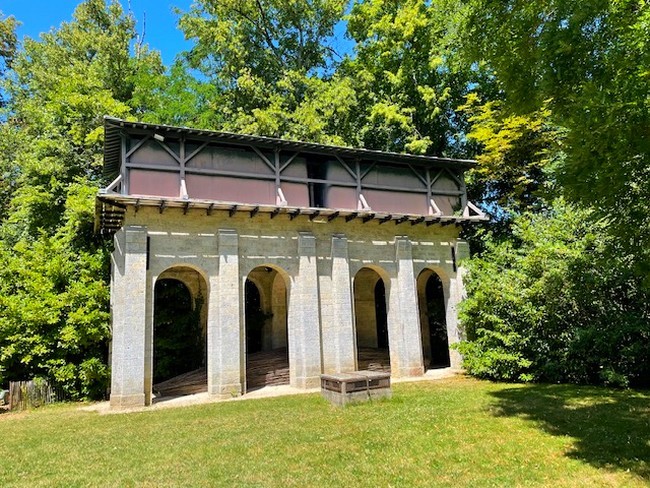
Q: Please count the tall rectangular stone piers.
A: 6